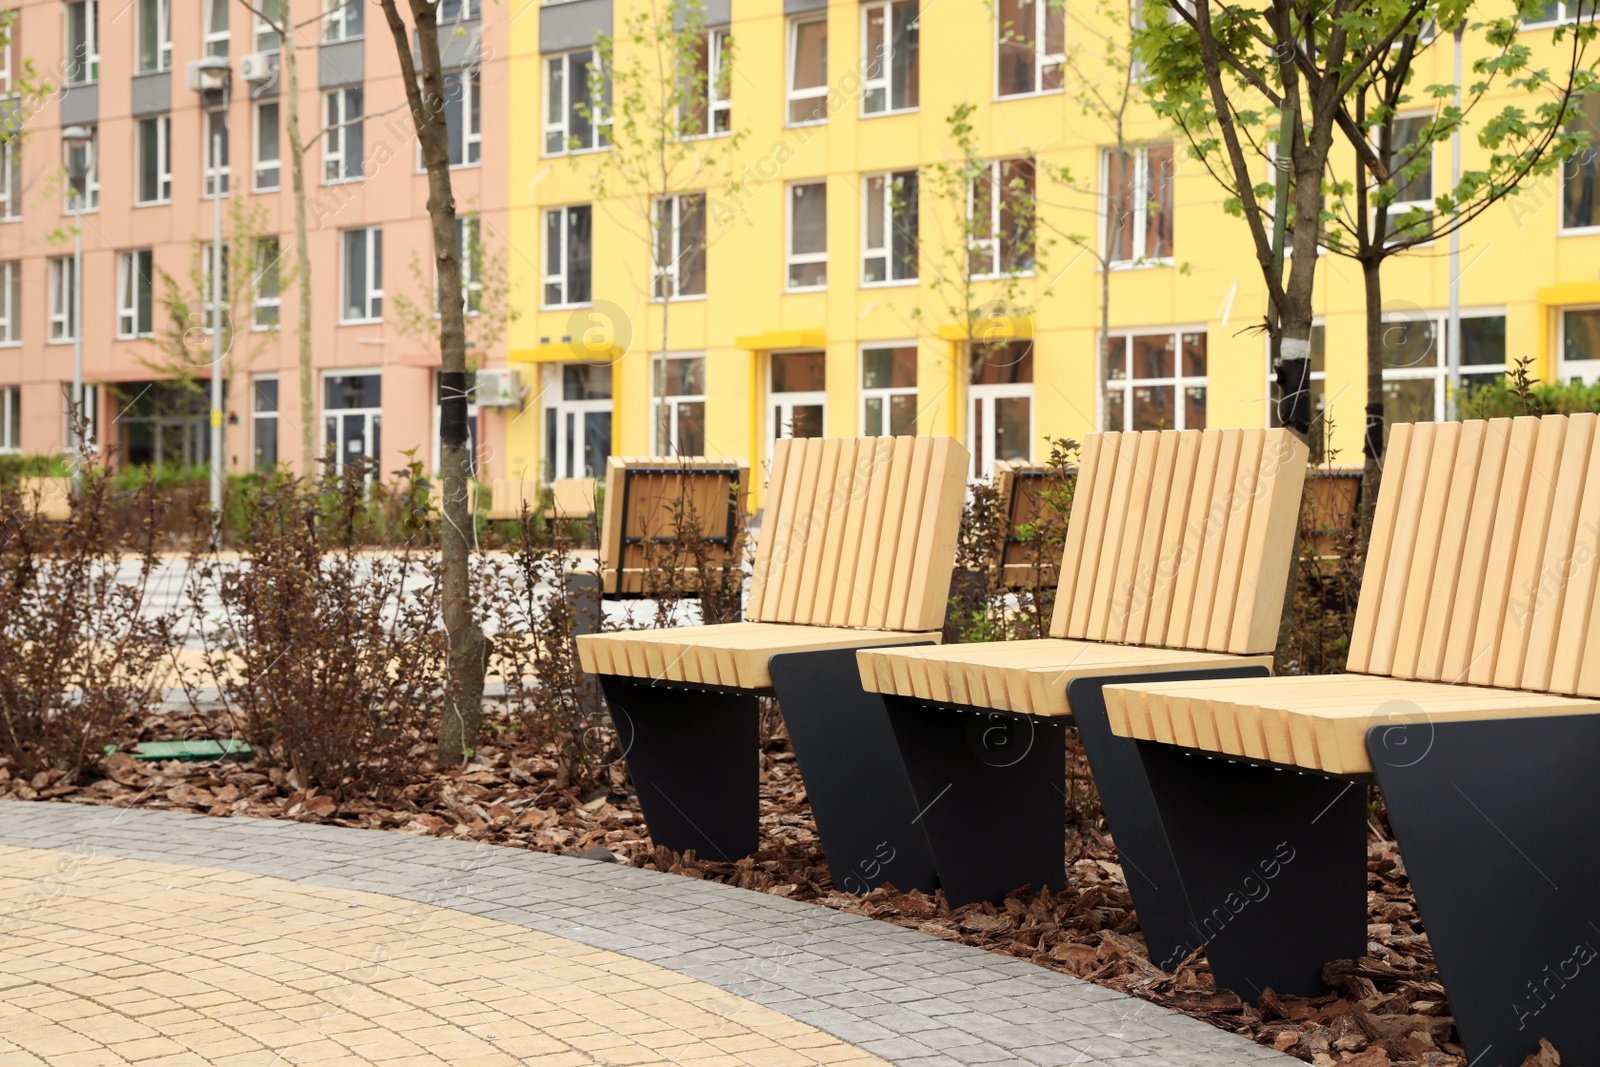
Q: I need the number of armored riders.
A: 0